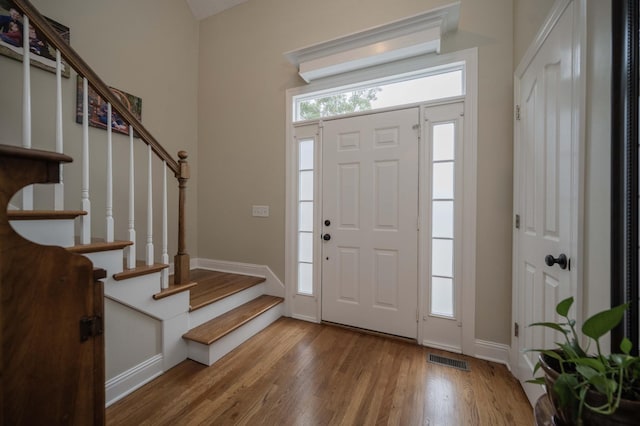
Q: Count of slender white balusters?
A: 7